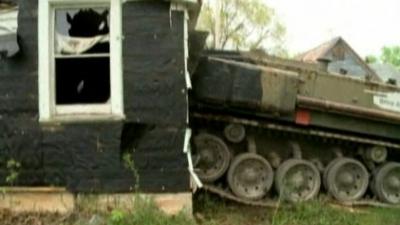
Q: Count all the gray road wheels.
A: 5